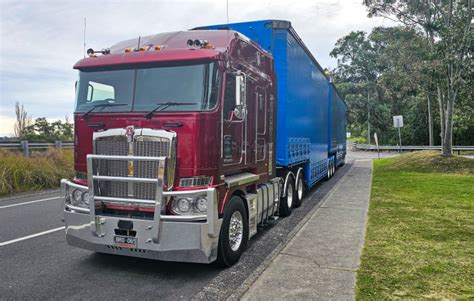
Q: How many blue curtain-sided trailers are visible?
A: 2